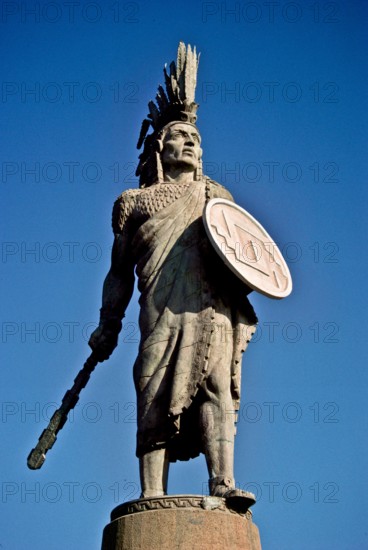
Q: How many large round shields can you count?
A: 1